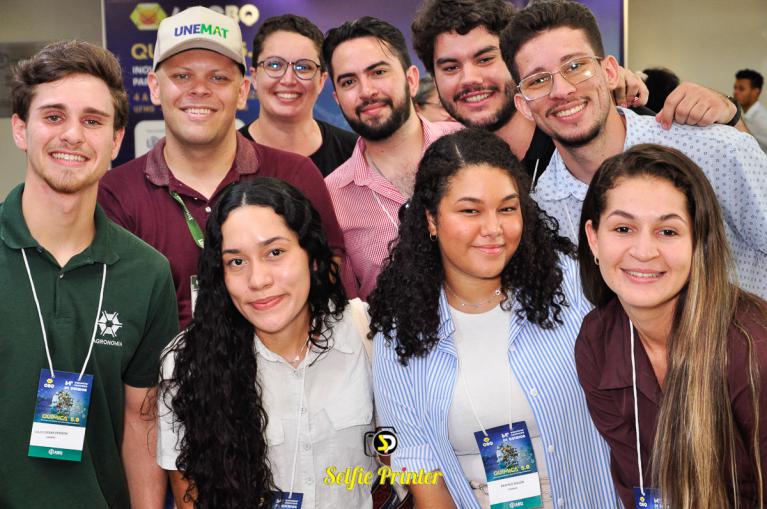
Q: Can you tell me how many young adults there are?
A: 9